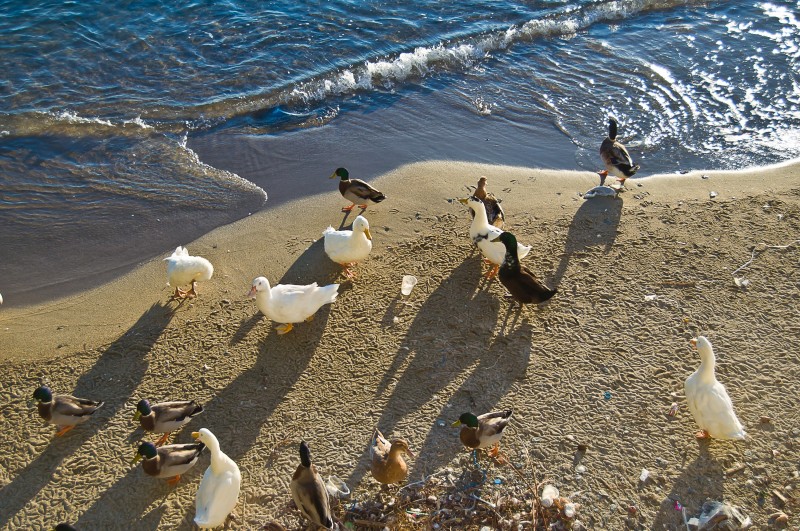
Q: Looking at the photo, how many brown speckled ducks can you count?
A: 2